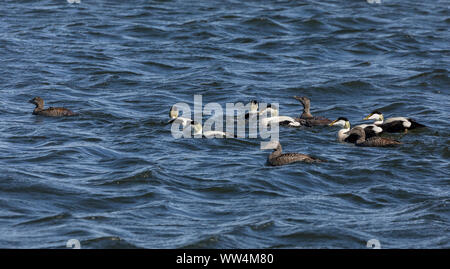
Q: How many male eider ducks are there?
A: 6